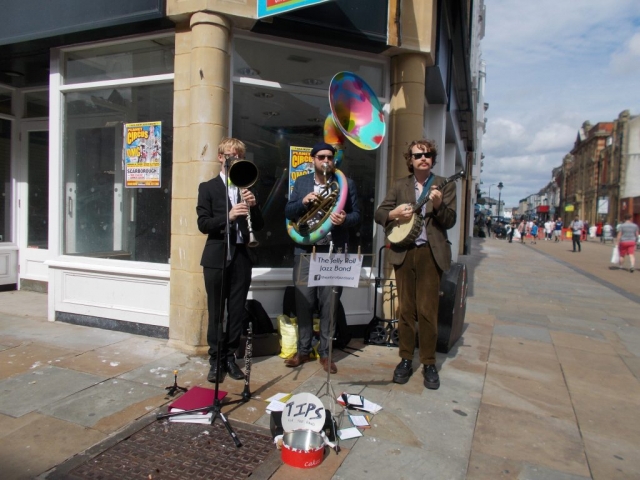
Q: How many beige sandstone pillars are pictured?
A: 2